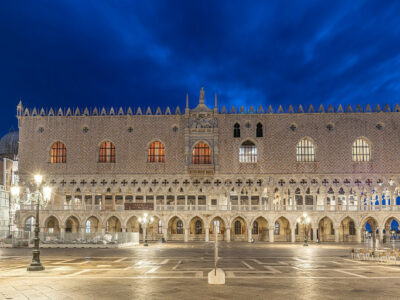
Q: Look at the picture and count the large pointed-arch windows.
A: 7